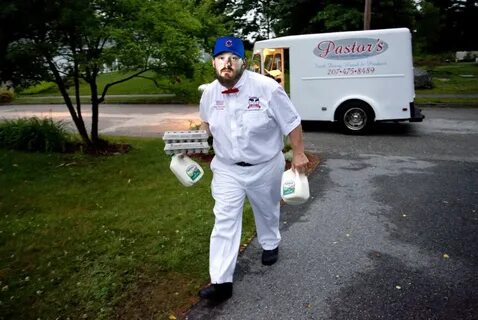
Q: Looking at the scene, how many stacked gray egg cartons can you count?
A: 2